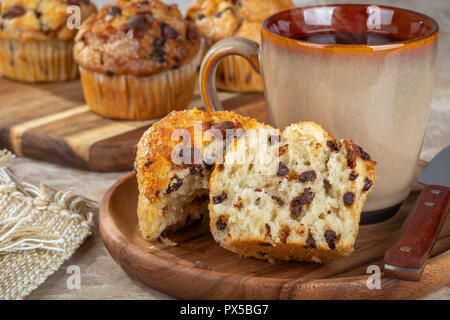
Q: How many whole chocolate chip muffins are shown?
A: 3